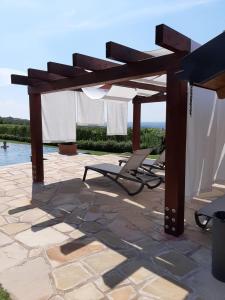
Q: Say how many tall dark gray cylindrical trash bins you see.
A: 1